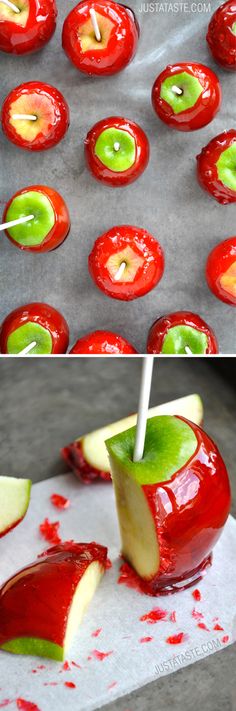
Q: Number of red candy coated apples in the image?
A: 14